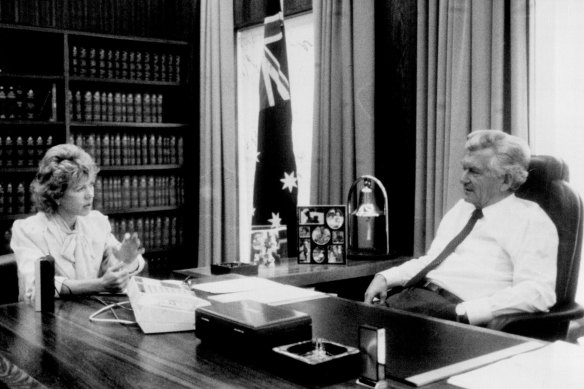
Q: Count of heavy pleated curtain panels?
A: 3